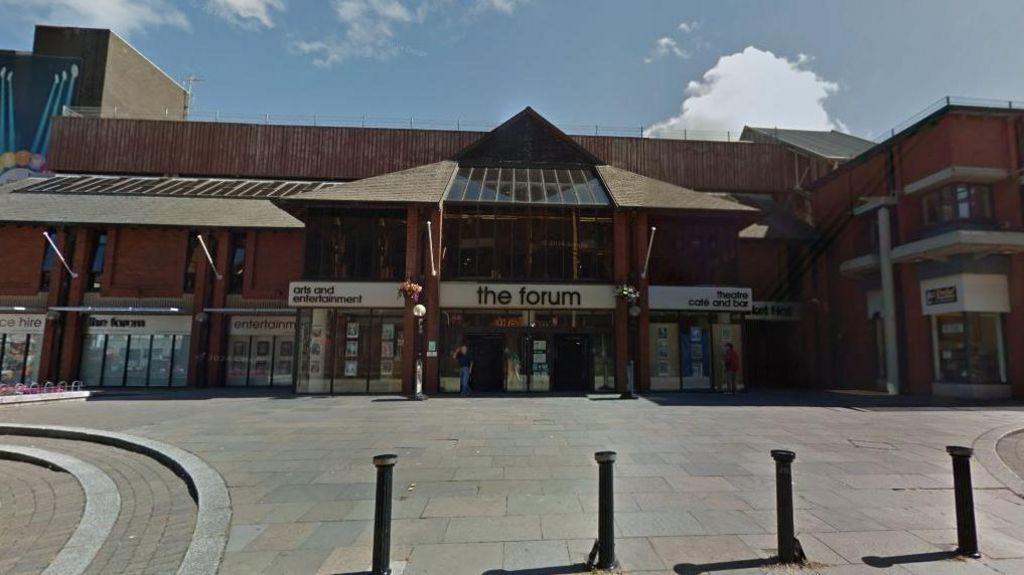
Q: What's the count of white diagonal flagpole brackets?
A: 4